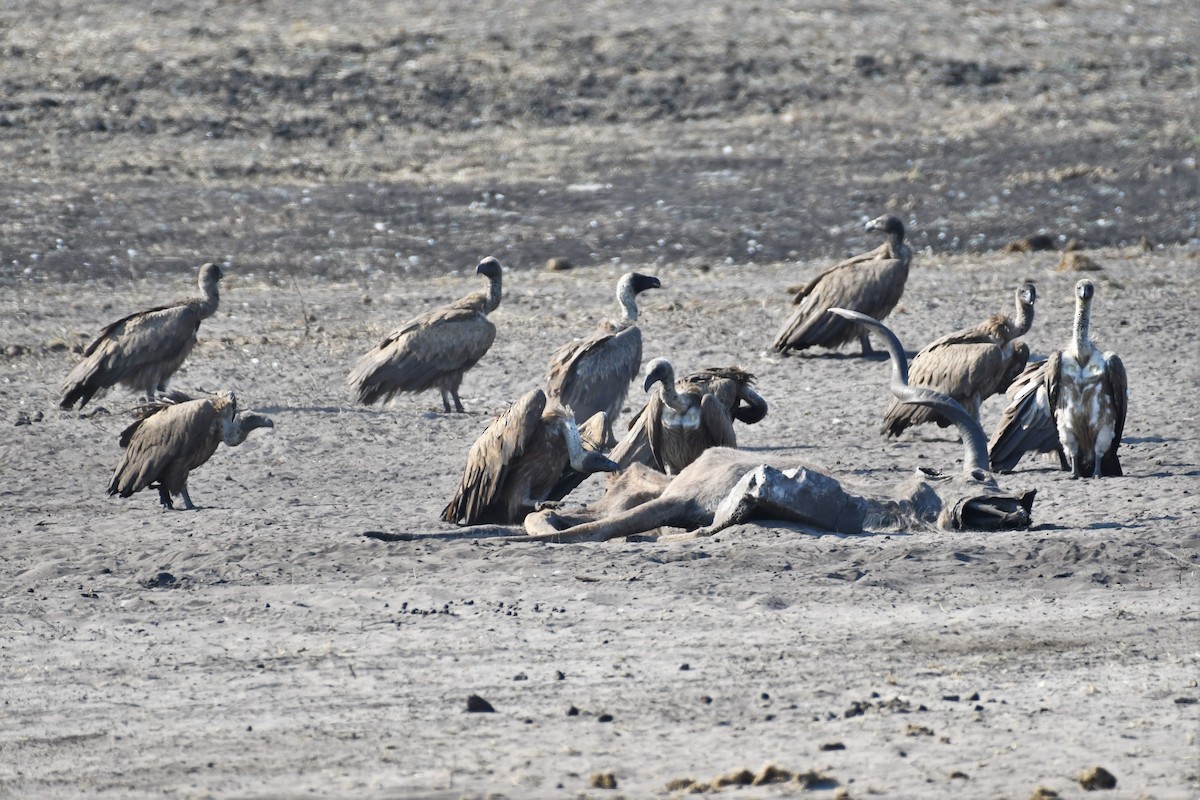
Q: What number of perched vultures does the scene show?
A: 11